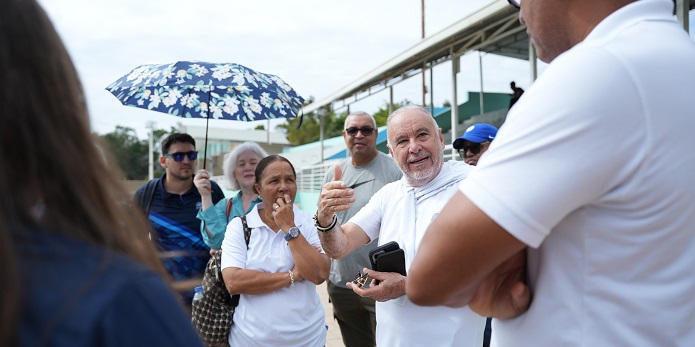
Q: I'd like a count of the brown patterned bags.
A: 1